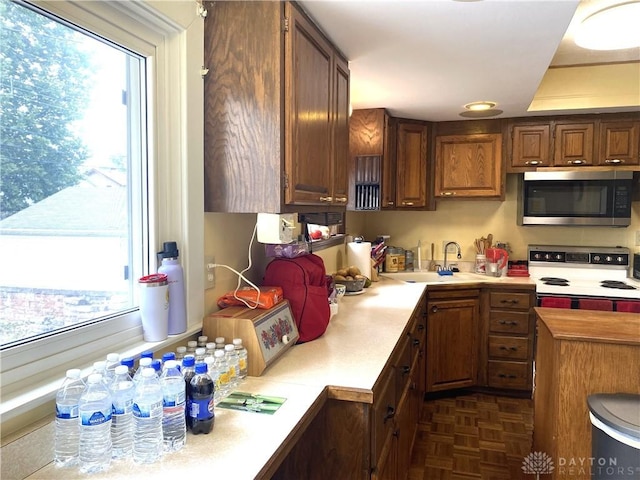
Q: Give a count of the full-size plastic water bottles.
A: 8